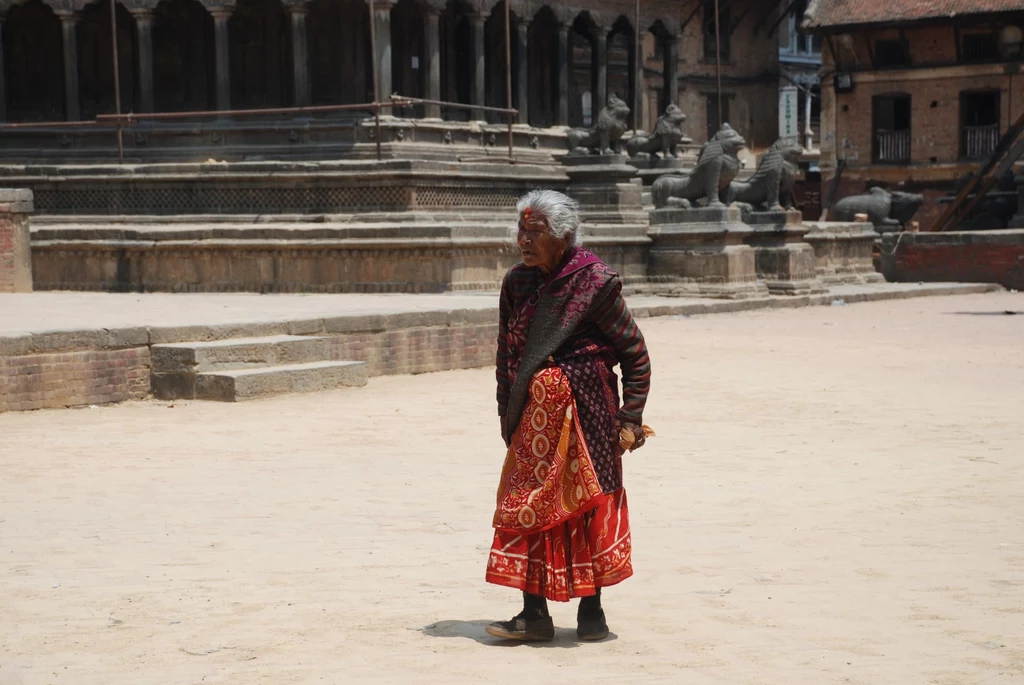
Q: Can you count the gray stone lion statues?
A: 4